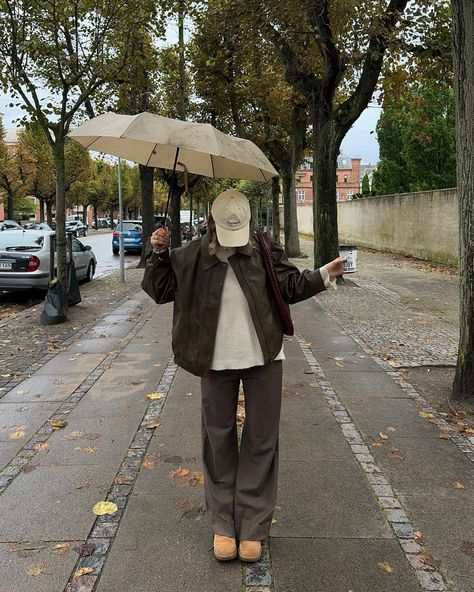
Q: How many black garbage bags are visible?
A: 2